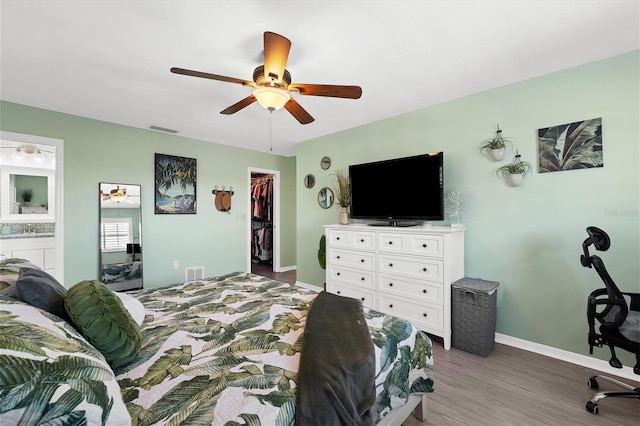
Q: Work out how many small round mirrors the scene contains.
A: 3